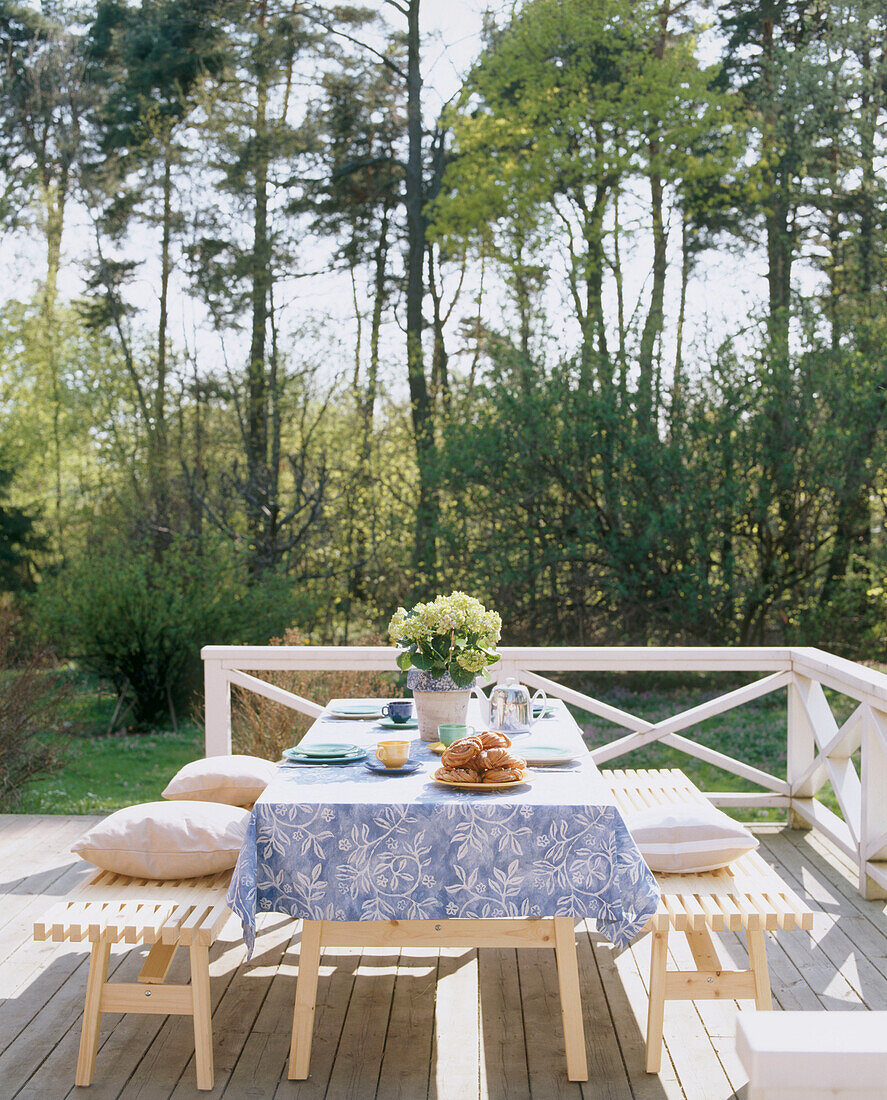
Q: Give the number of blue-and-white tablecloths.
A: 1